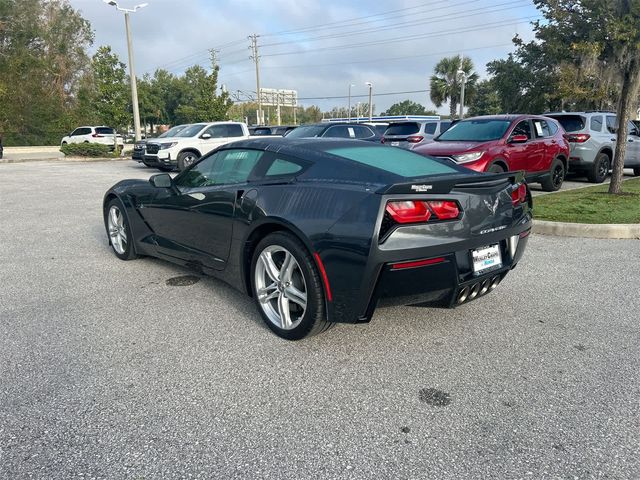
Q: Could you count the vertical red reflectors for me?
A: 1